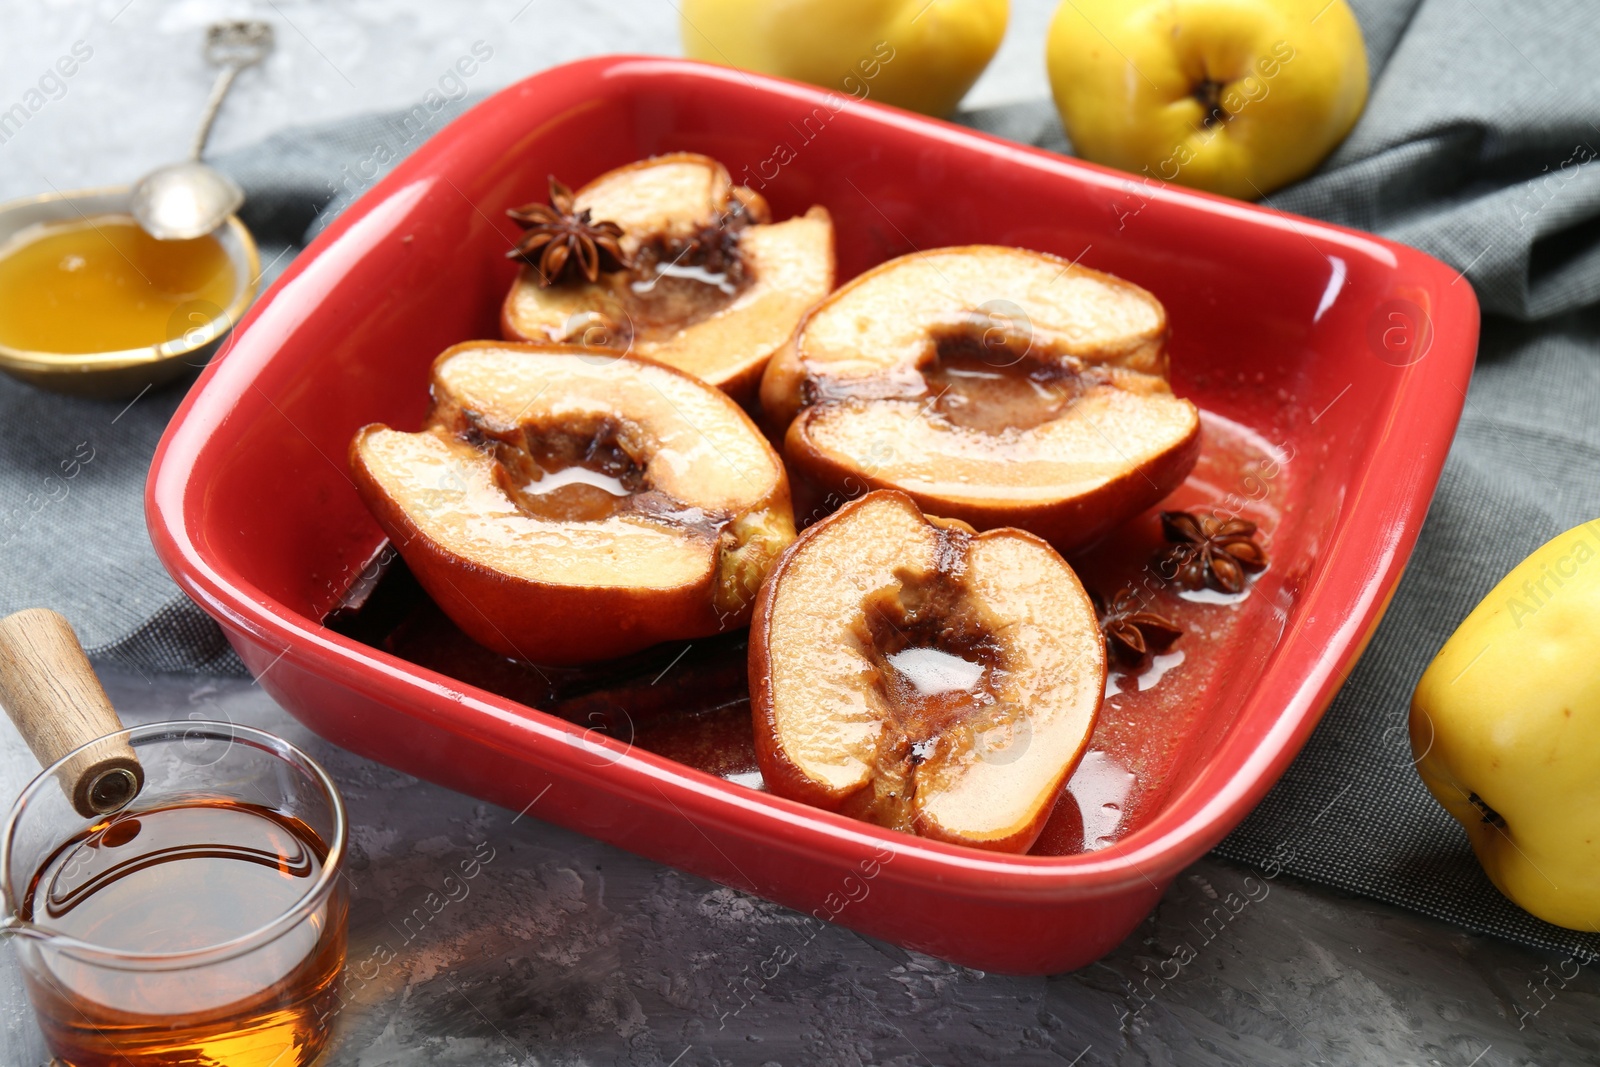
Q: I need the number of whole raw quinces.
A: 3